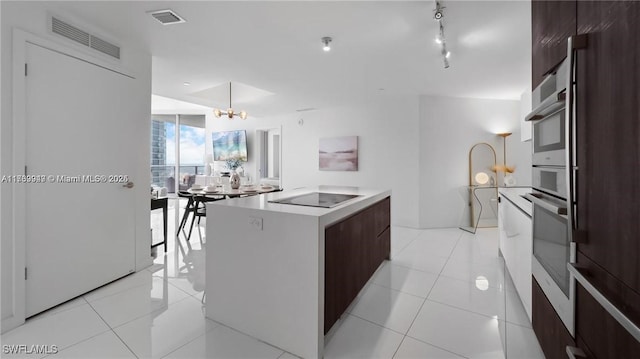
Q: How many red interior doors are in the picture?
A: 0